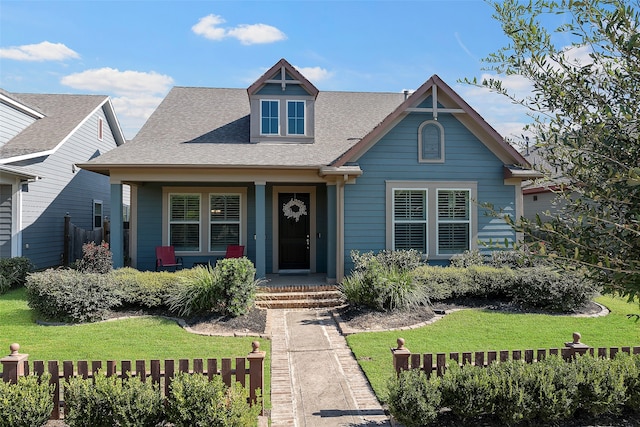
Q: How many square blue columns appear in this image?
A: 3